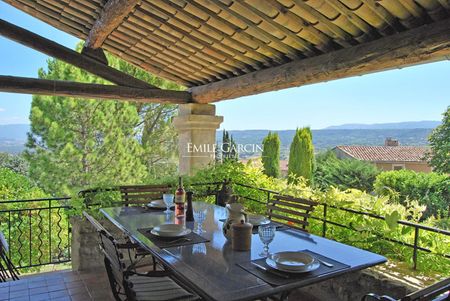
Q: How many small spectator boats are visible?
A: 0